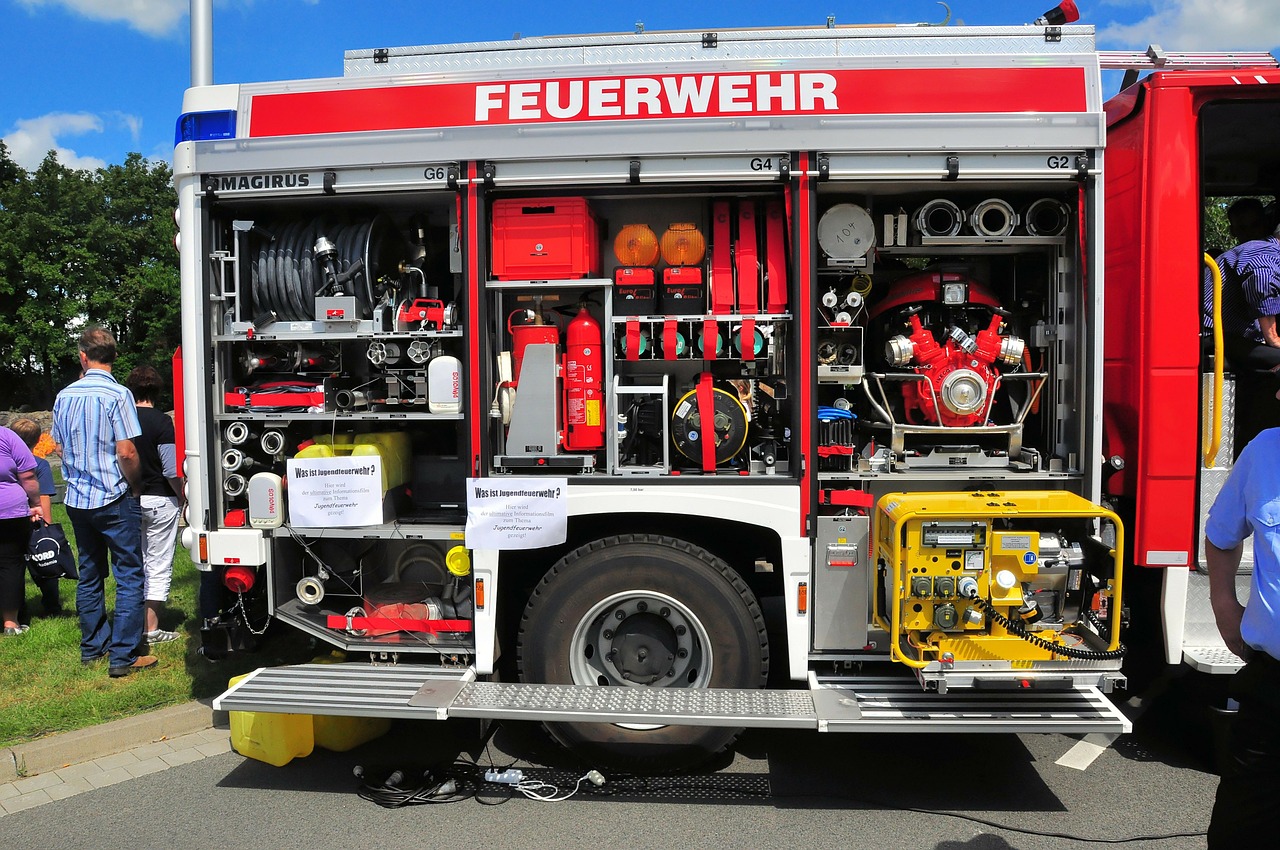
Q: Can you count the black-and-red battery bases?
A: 2